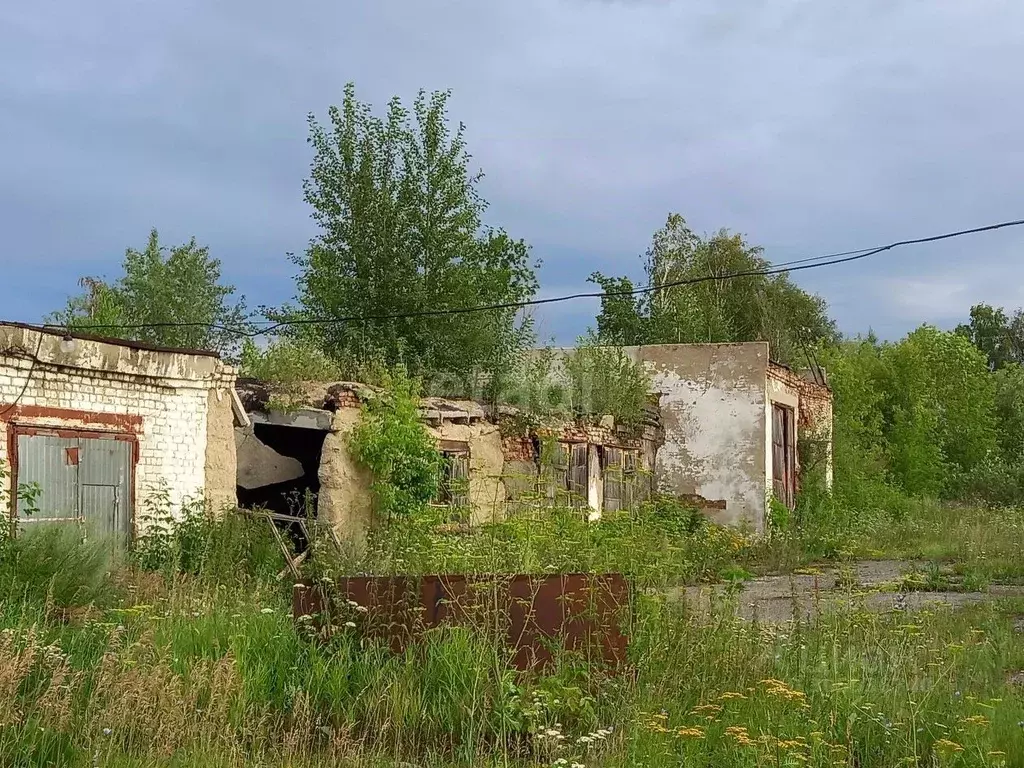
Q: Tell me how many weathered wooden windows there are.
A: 3